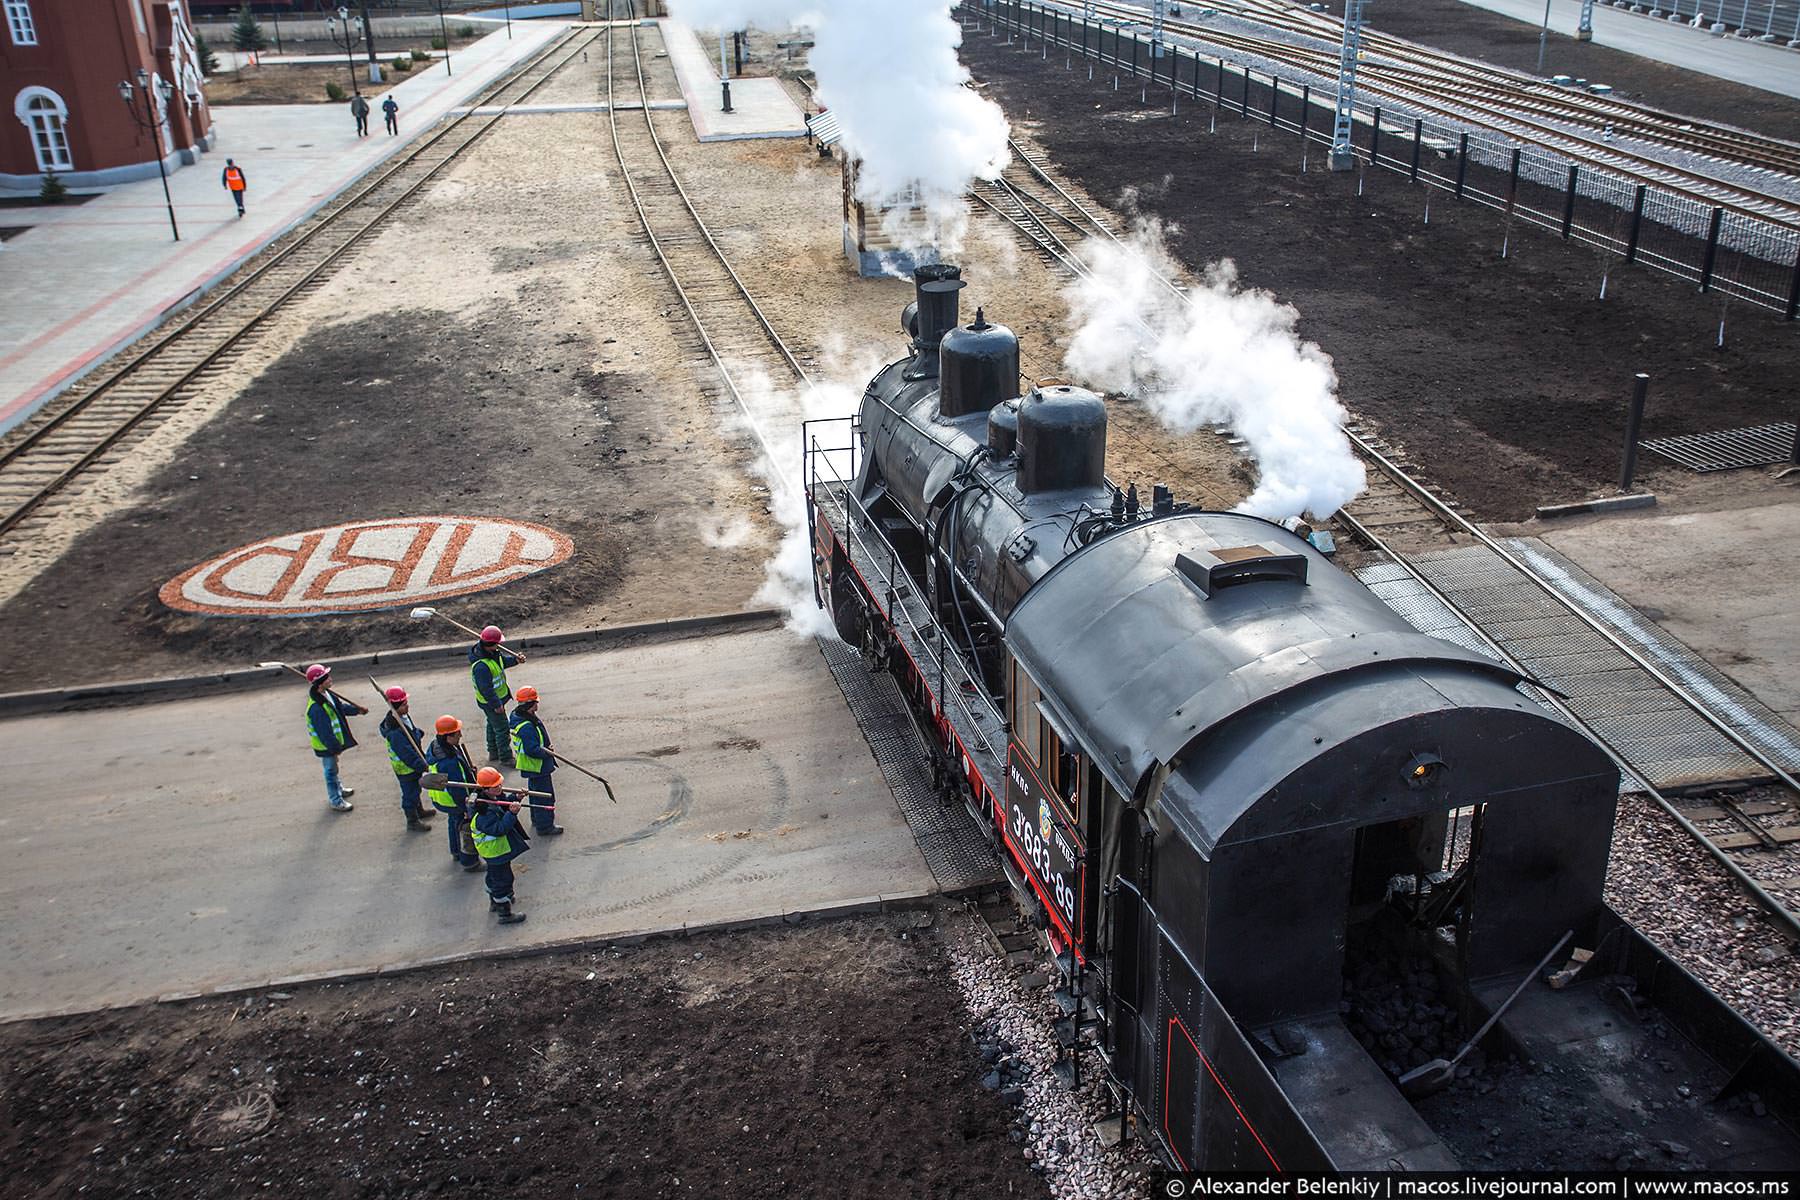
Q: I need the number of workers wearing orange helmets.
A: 3